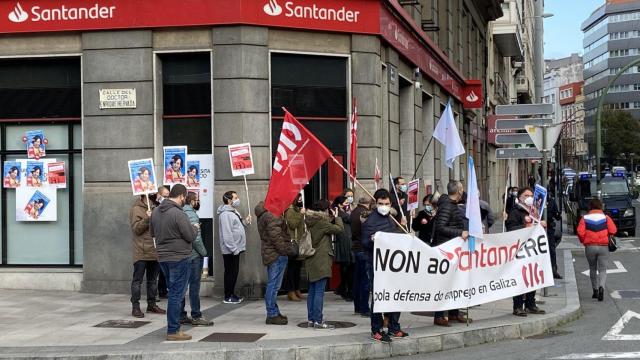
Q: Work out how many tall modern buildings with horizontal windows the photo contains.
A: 1